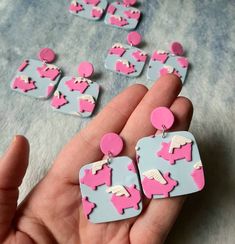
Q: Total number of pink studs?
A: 7